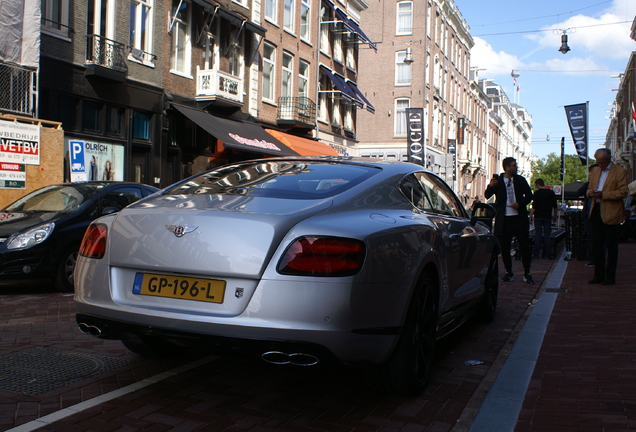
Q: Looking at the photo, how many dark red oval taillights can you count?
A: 2